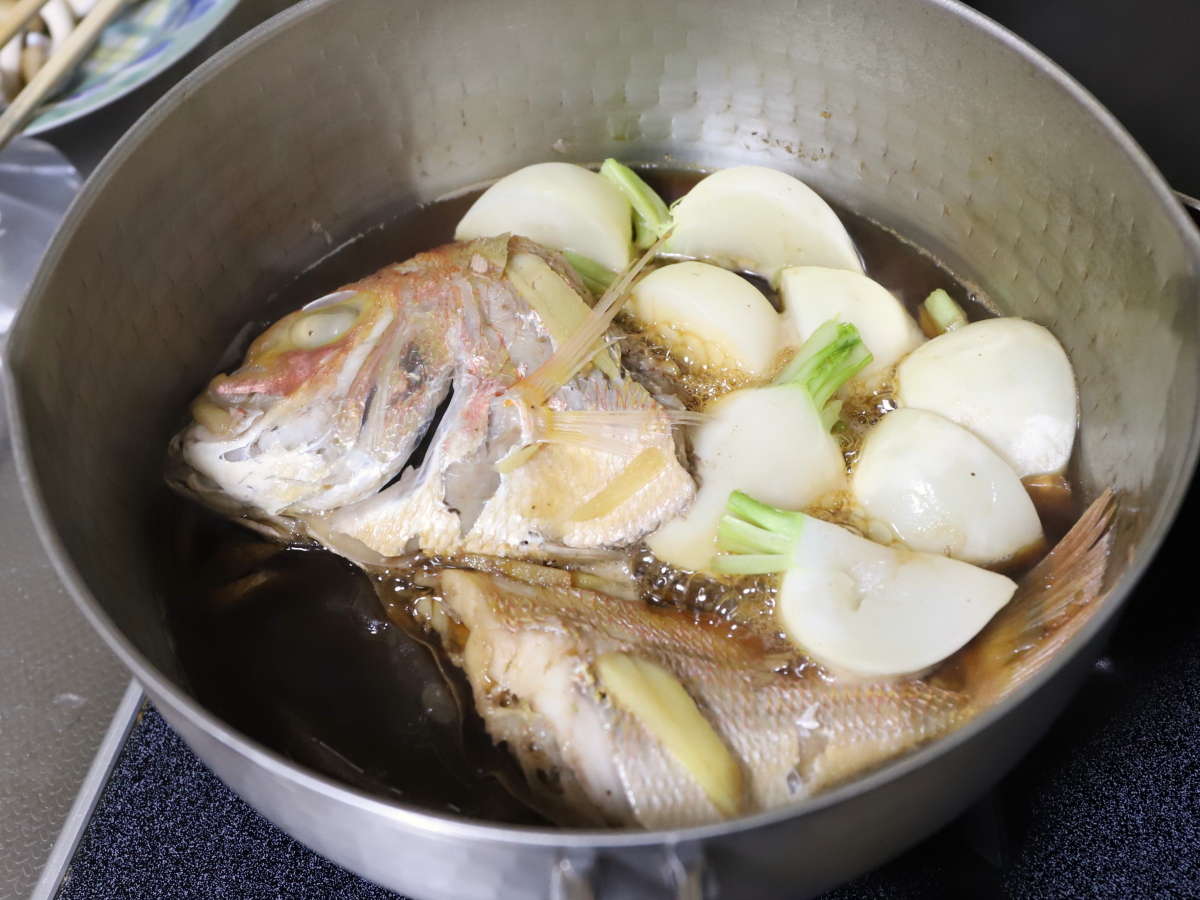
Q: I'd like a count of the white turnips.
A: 8